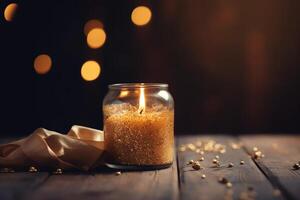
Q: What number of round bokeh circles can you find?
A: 6